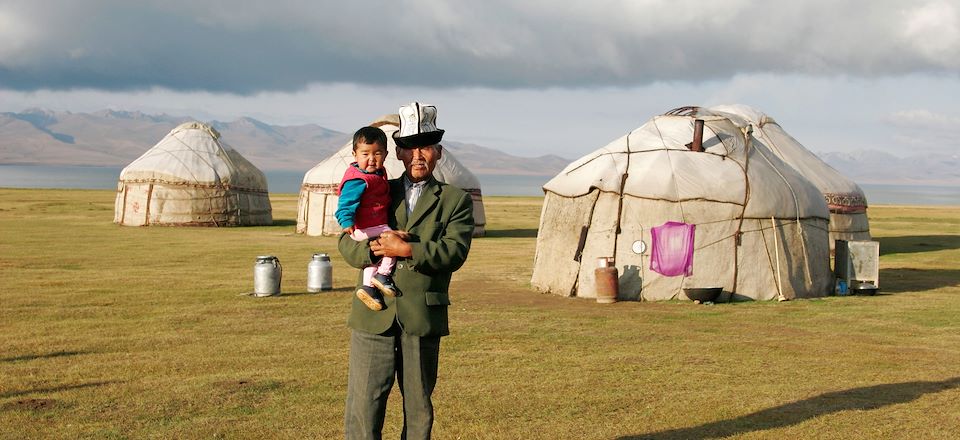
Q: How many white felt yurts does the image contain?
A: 4